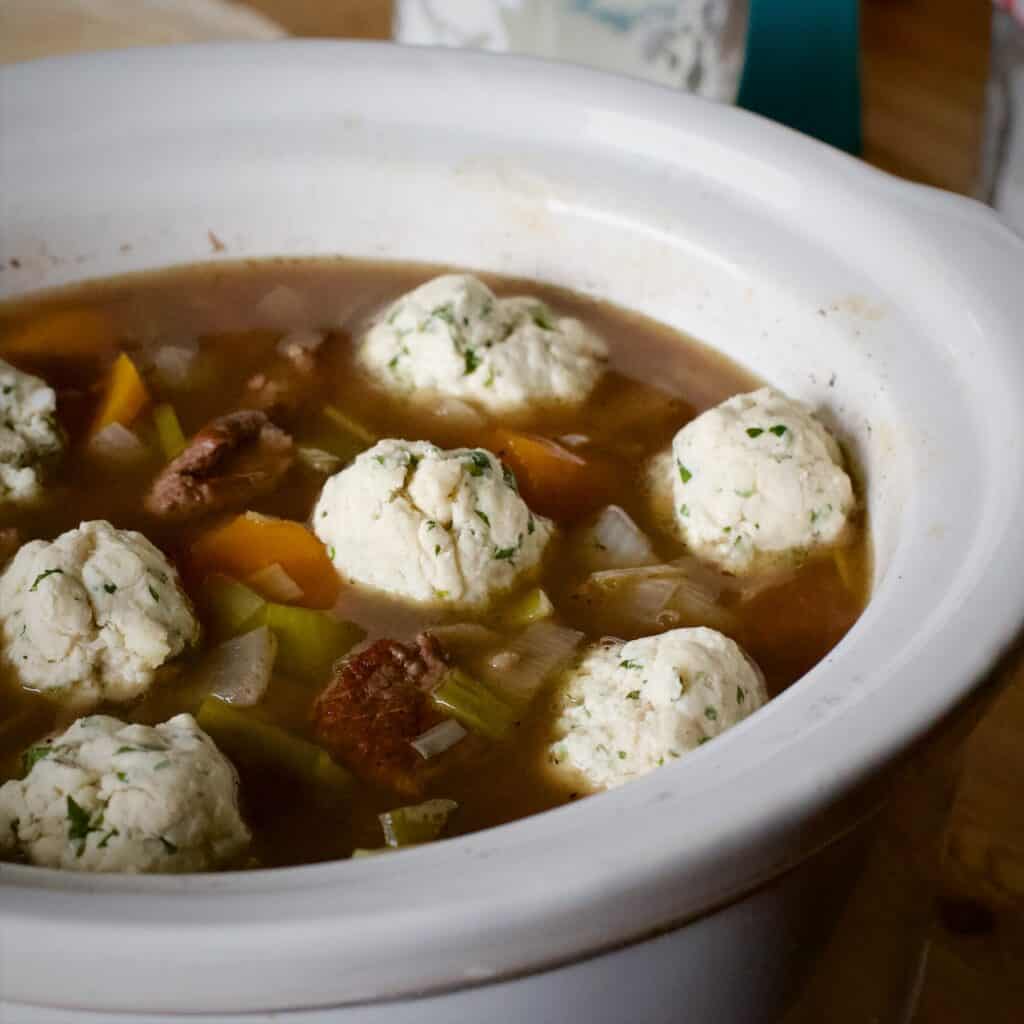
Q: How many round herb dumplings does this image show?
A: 7